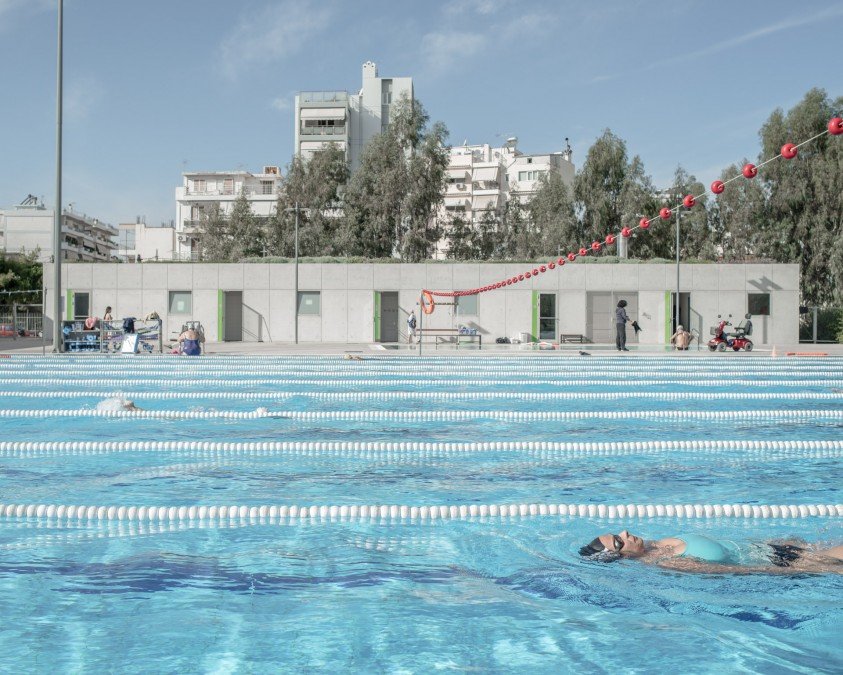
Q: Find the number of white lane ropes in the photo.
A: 9